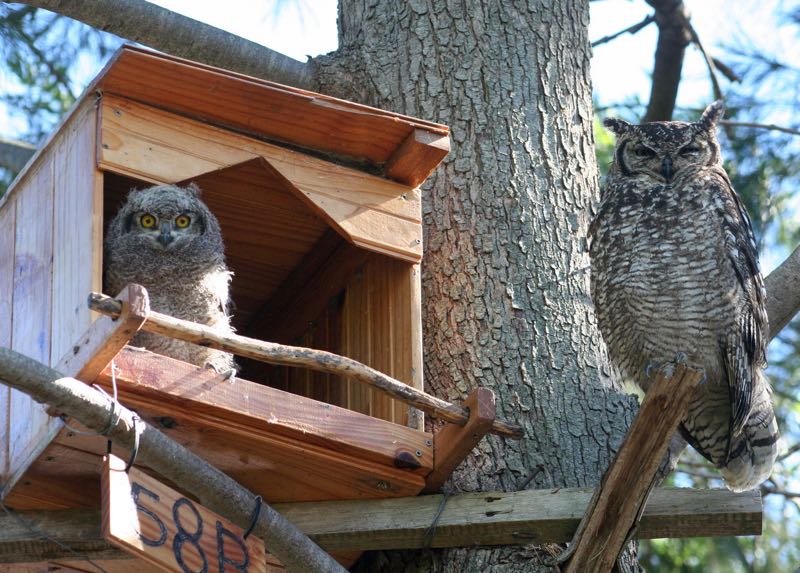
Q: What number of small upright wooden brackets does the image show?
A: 2